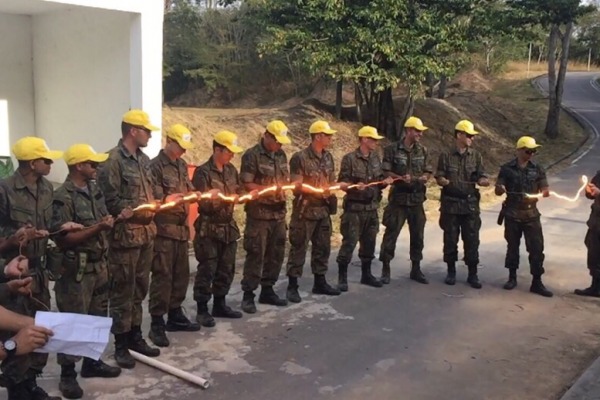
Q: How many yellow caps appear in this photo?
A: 11